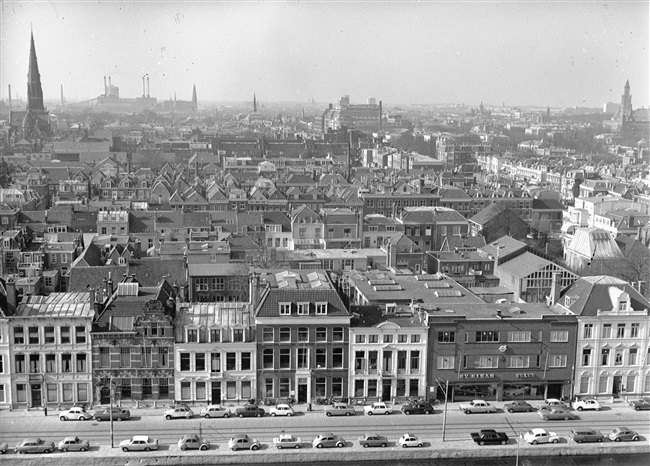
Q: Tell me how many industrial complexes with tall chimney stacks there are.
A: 1